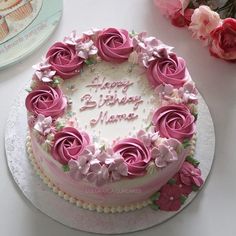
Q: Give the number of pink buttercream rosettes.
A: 7